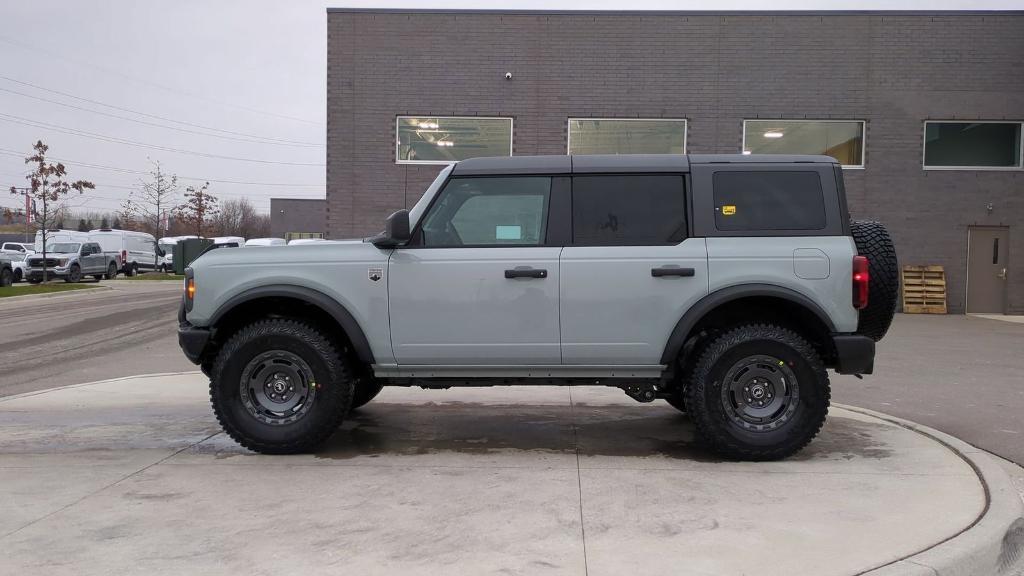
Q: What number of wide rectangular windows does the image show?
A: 4